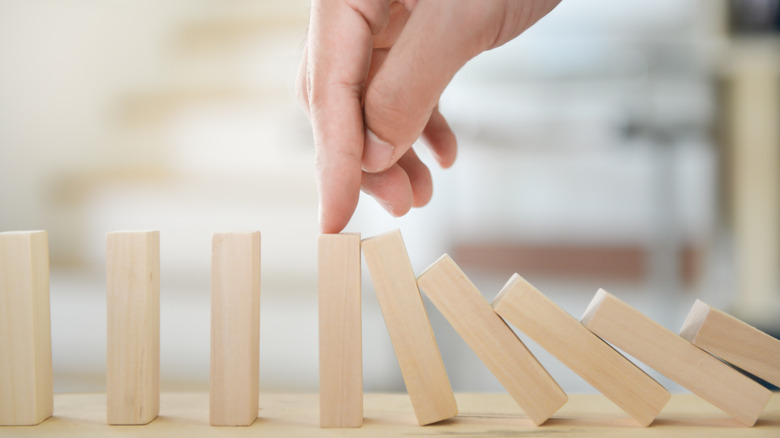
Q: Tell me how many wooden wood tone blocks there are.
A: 9